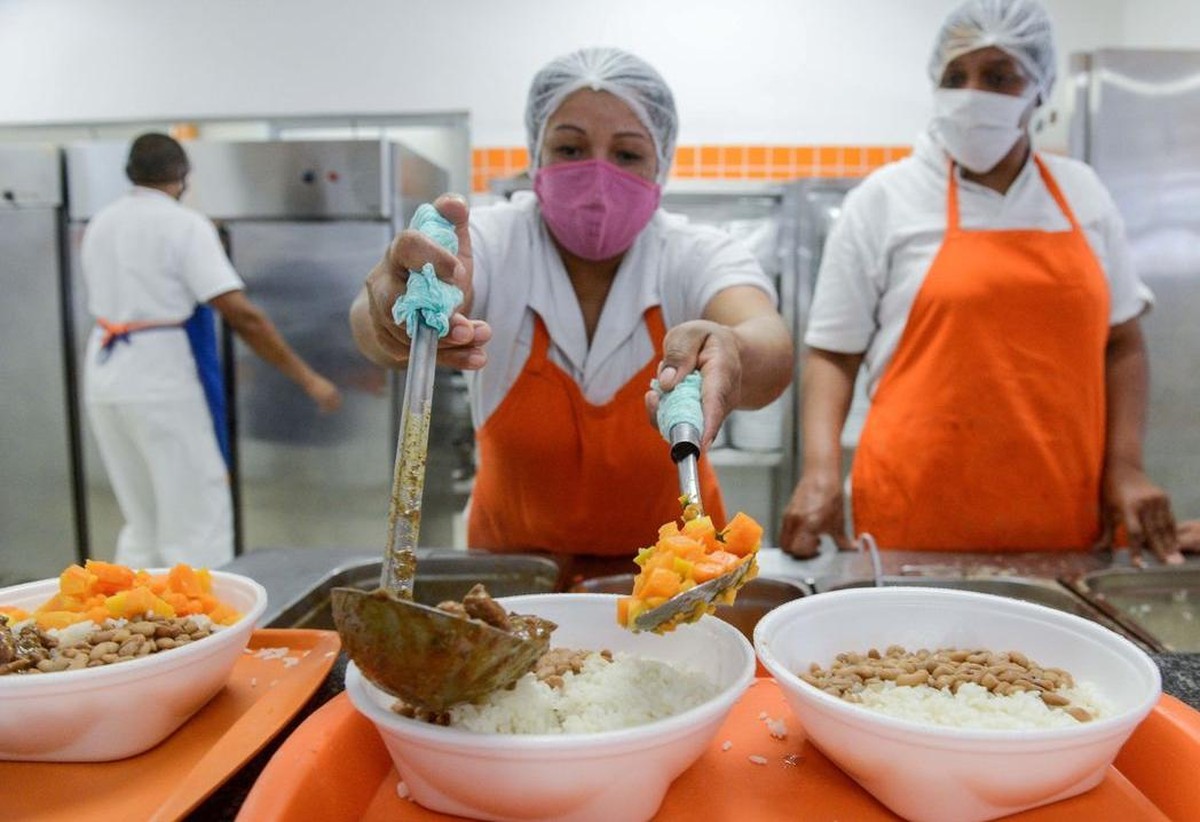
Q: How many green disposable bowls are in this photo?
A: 0